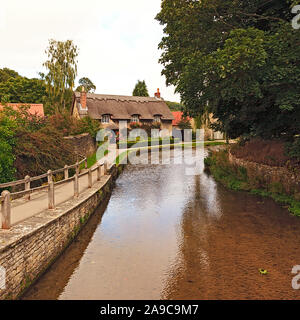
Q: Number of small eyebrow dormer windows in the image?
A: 3